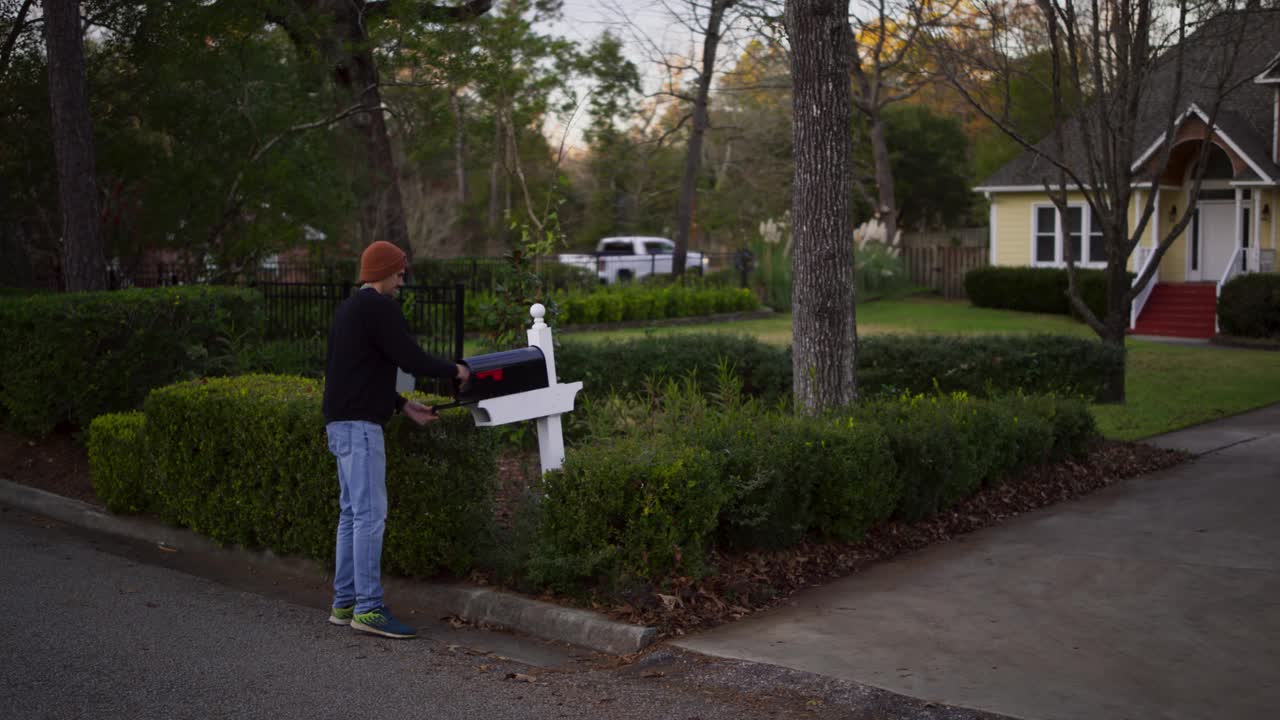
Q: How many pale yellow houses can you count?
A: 1